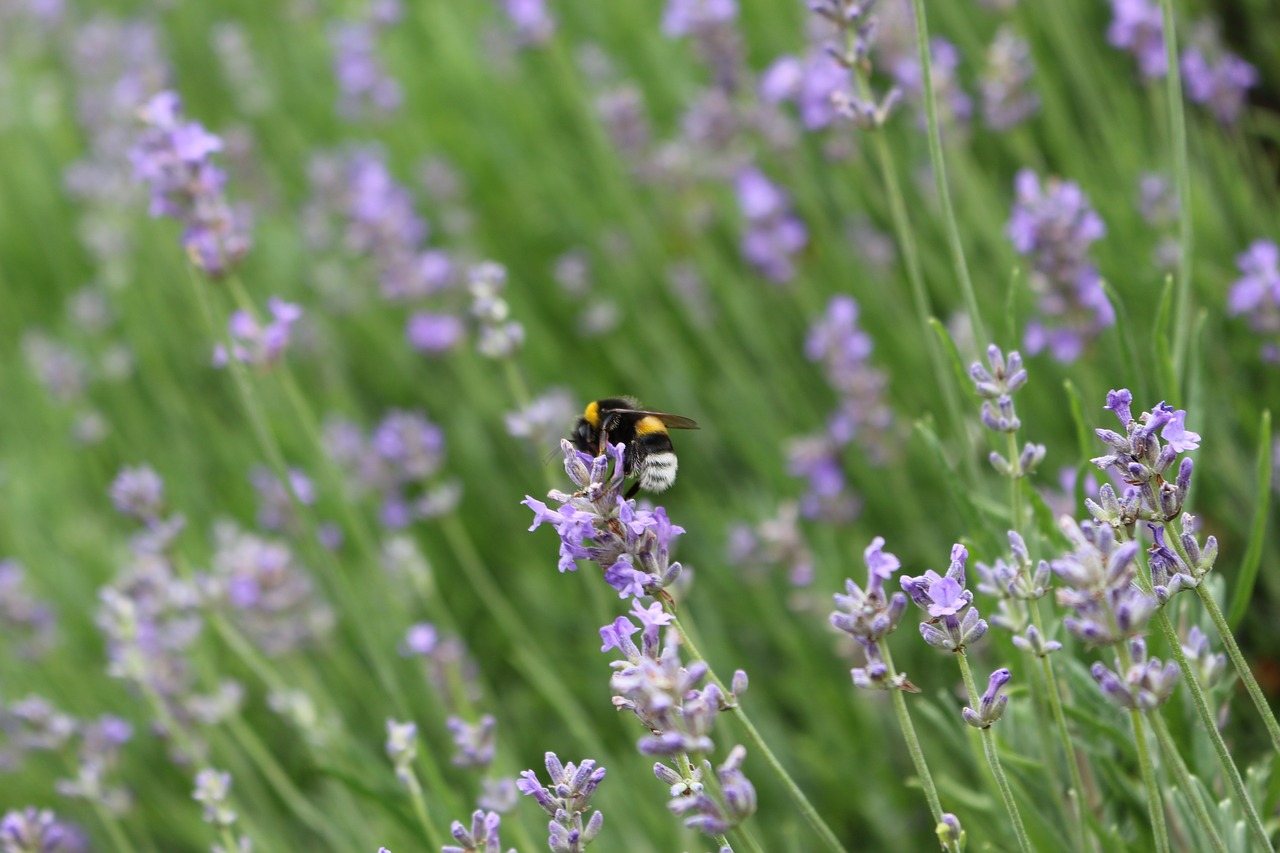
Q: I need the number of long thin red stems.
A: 0